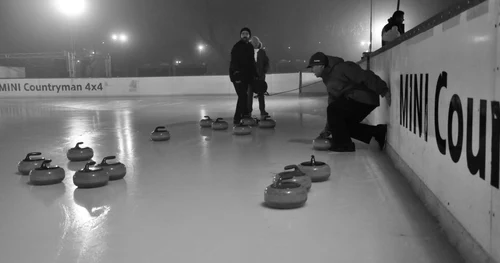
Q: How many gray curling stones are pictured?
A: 15